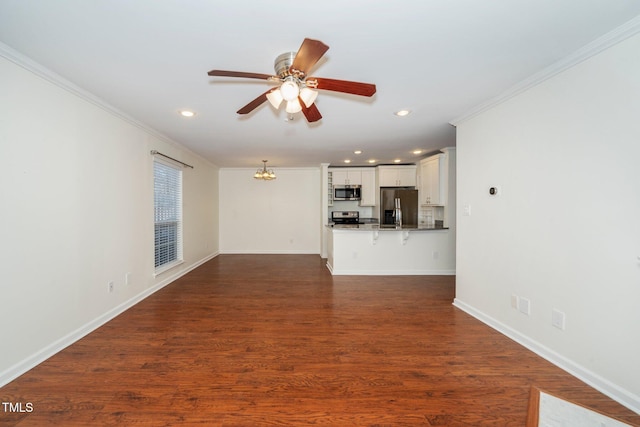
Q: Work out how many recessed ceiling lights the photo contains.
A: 7